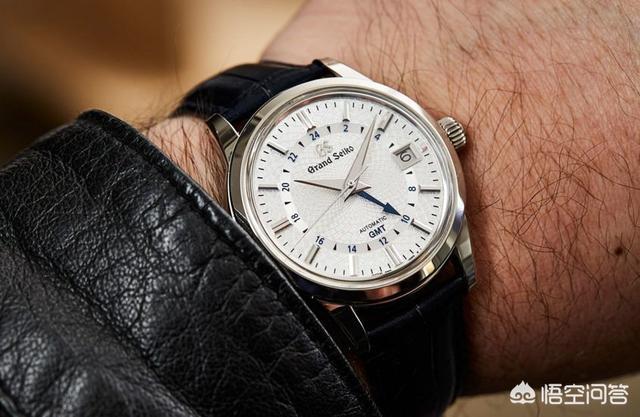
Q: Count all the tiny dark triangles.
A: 12